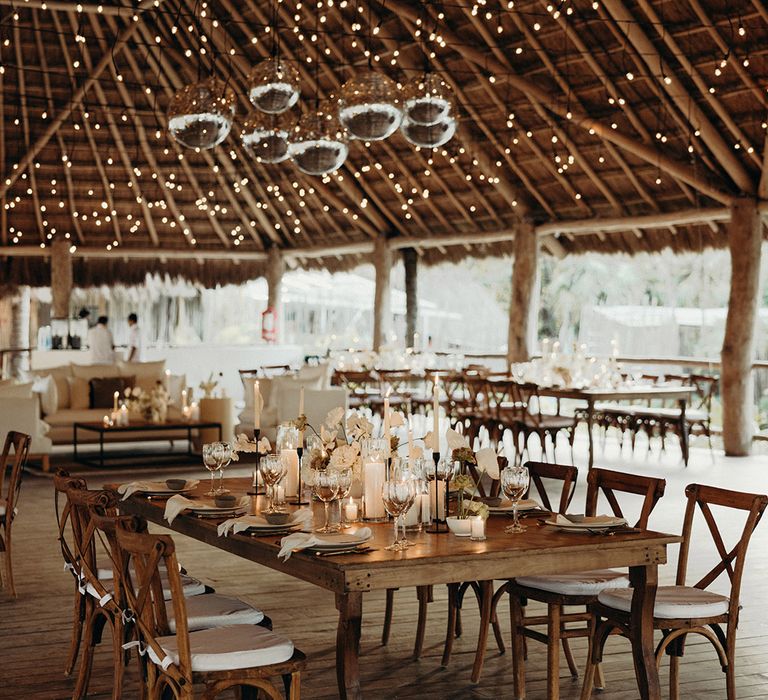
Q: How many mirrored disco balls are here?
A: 7